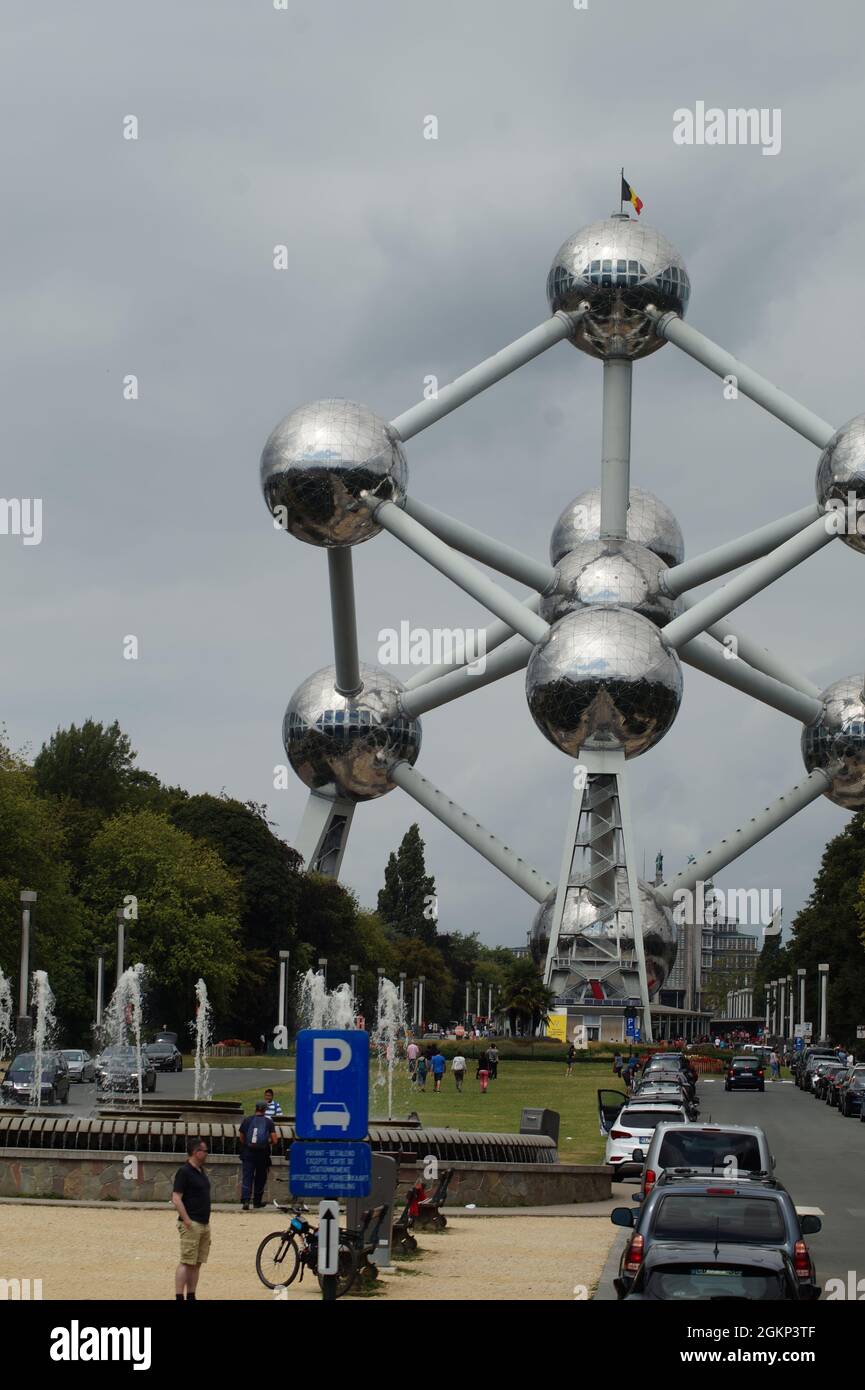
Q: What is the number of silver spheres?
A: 9